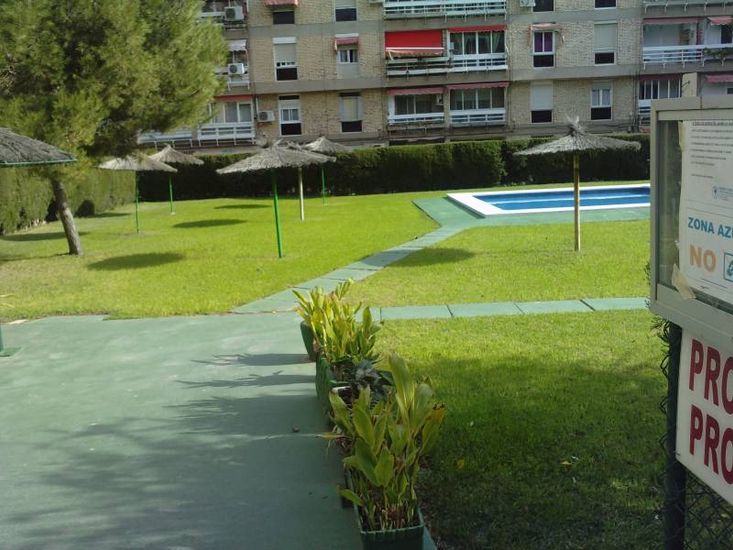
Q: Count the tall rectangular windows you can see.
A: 12